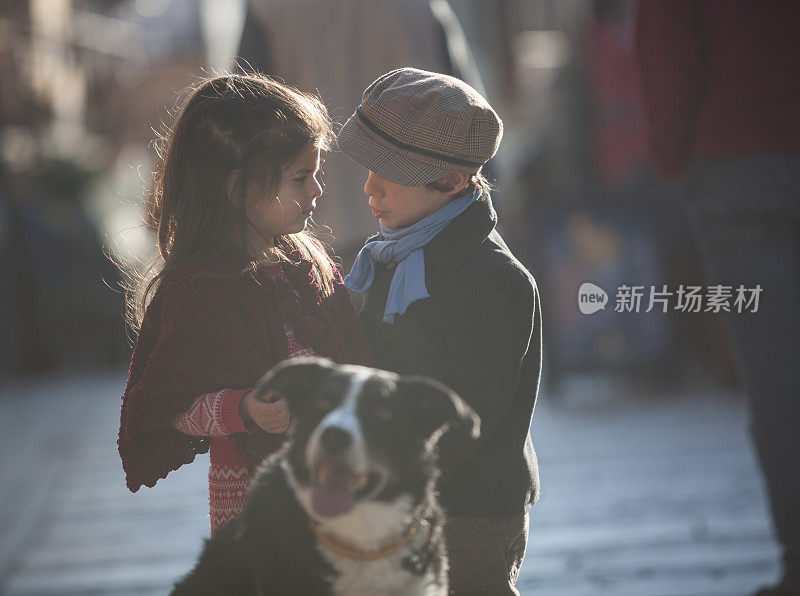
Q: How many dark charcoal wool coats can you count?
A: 1